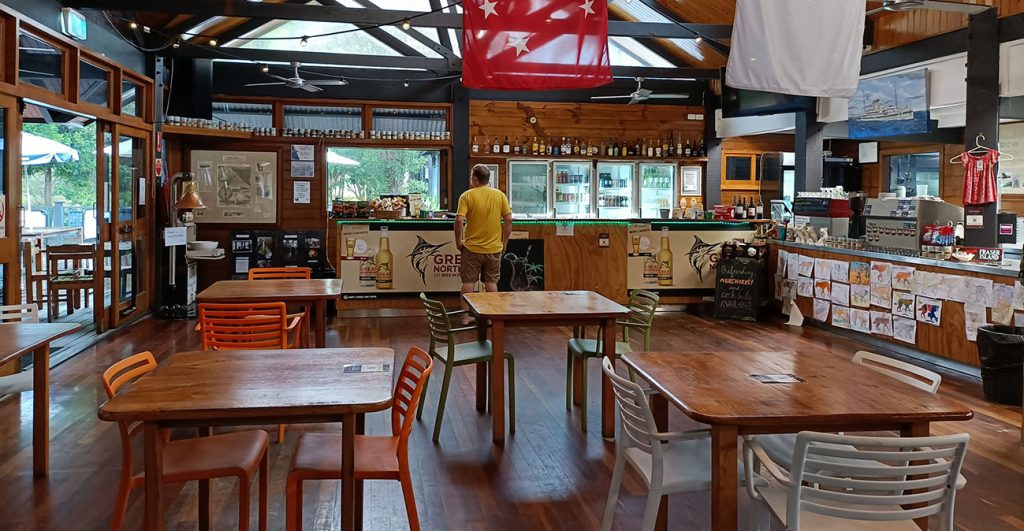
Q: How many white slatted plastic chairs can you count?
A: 4